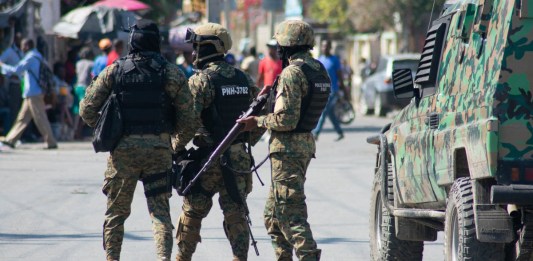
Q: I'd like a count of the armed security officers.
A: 3